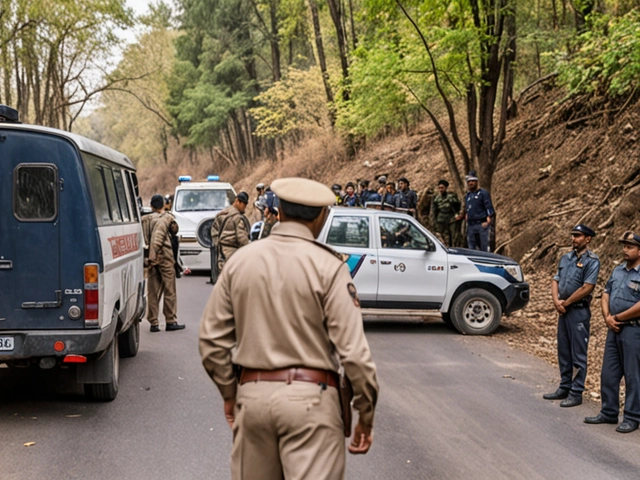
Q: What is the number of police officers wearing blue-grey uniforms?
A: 2